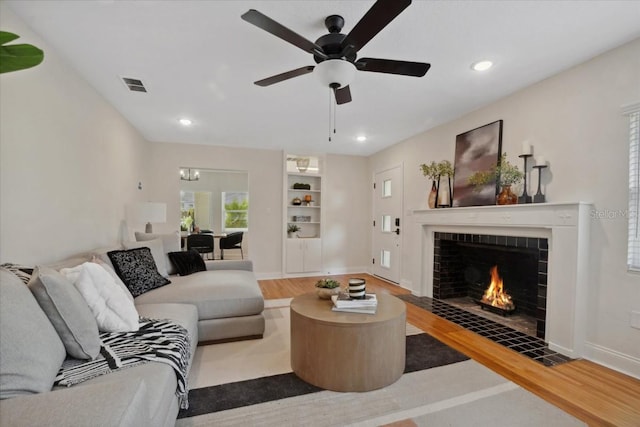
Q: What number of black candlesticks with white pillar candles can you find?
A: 2